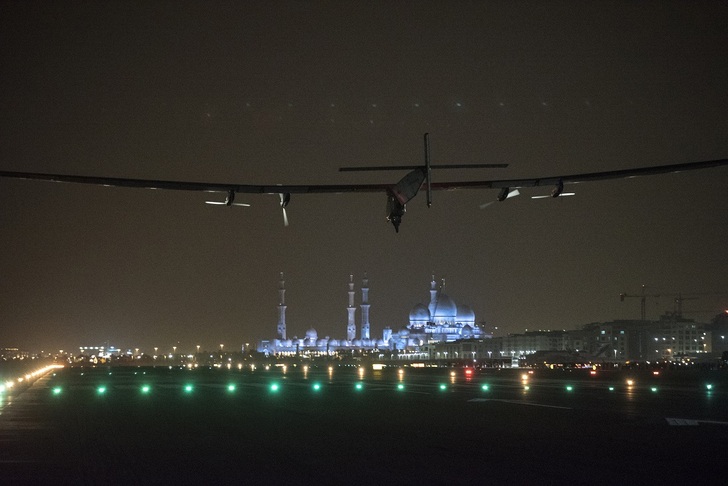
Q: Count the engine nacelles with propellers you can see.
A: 4